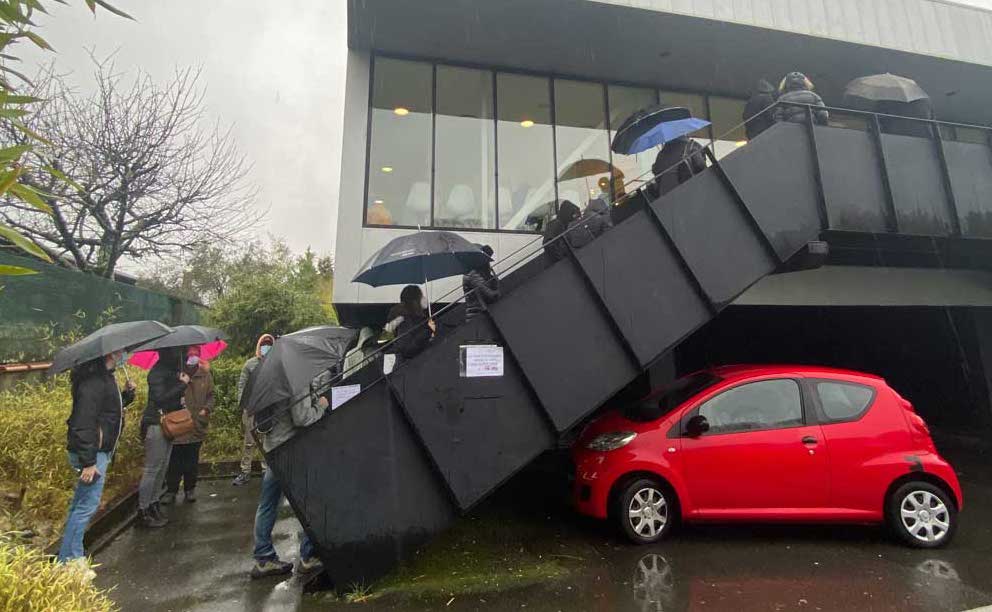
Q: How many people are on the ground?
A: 5